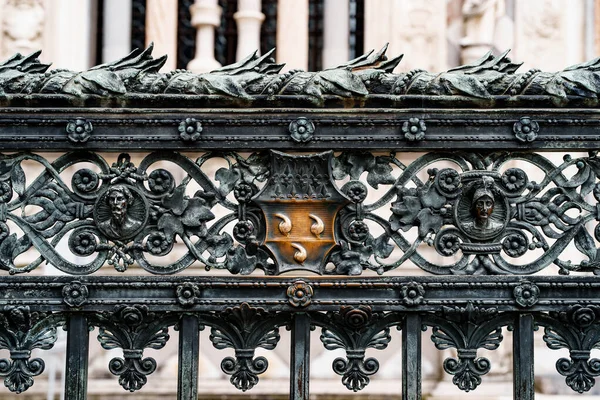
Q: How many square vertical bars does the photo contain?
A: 5